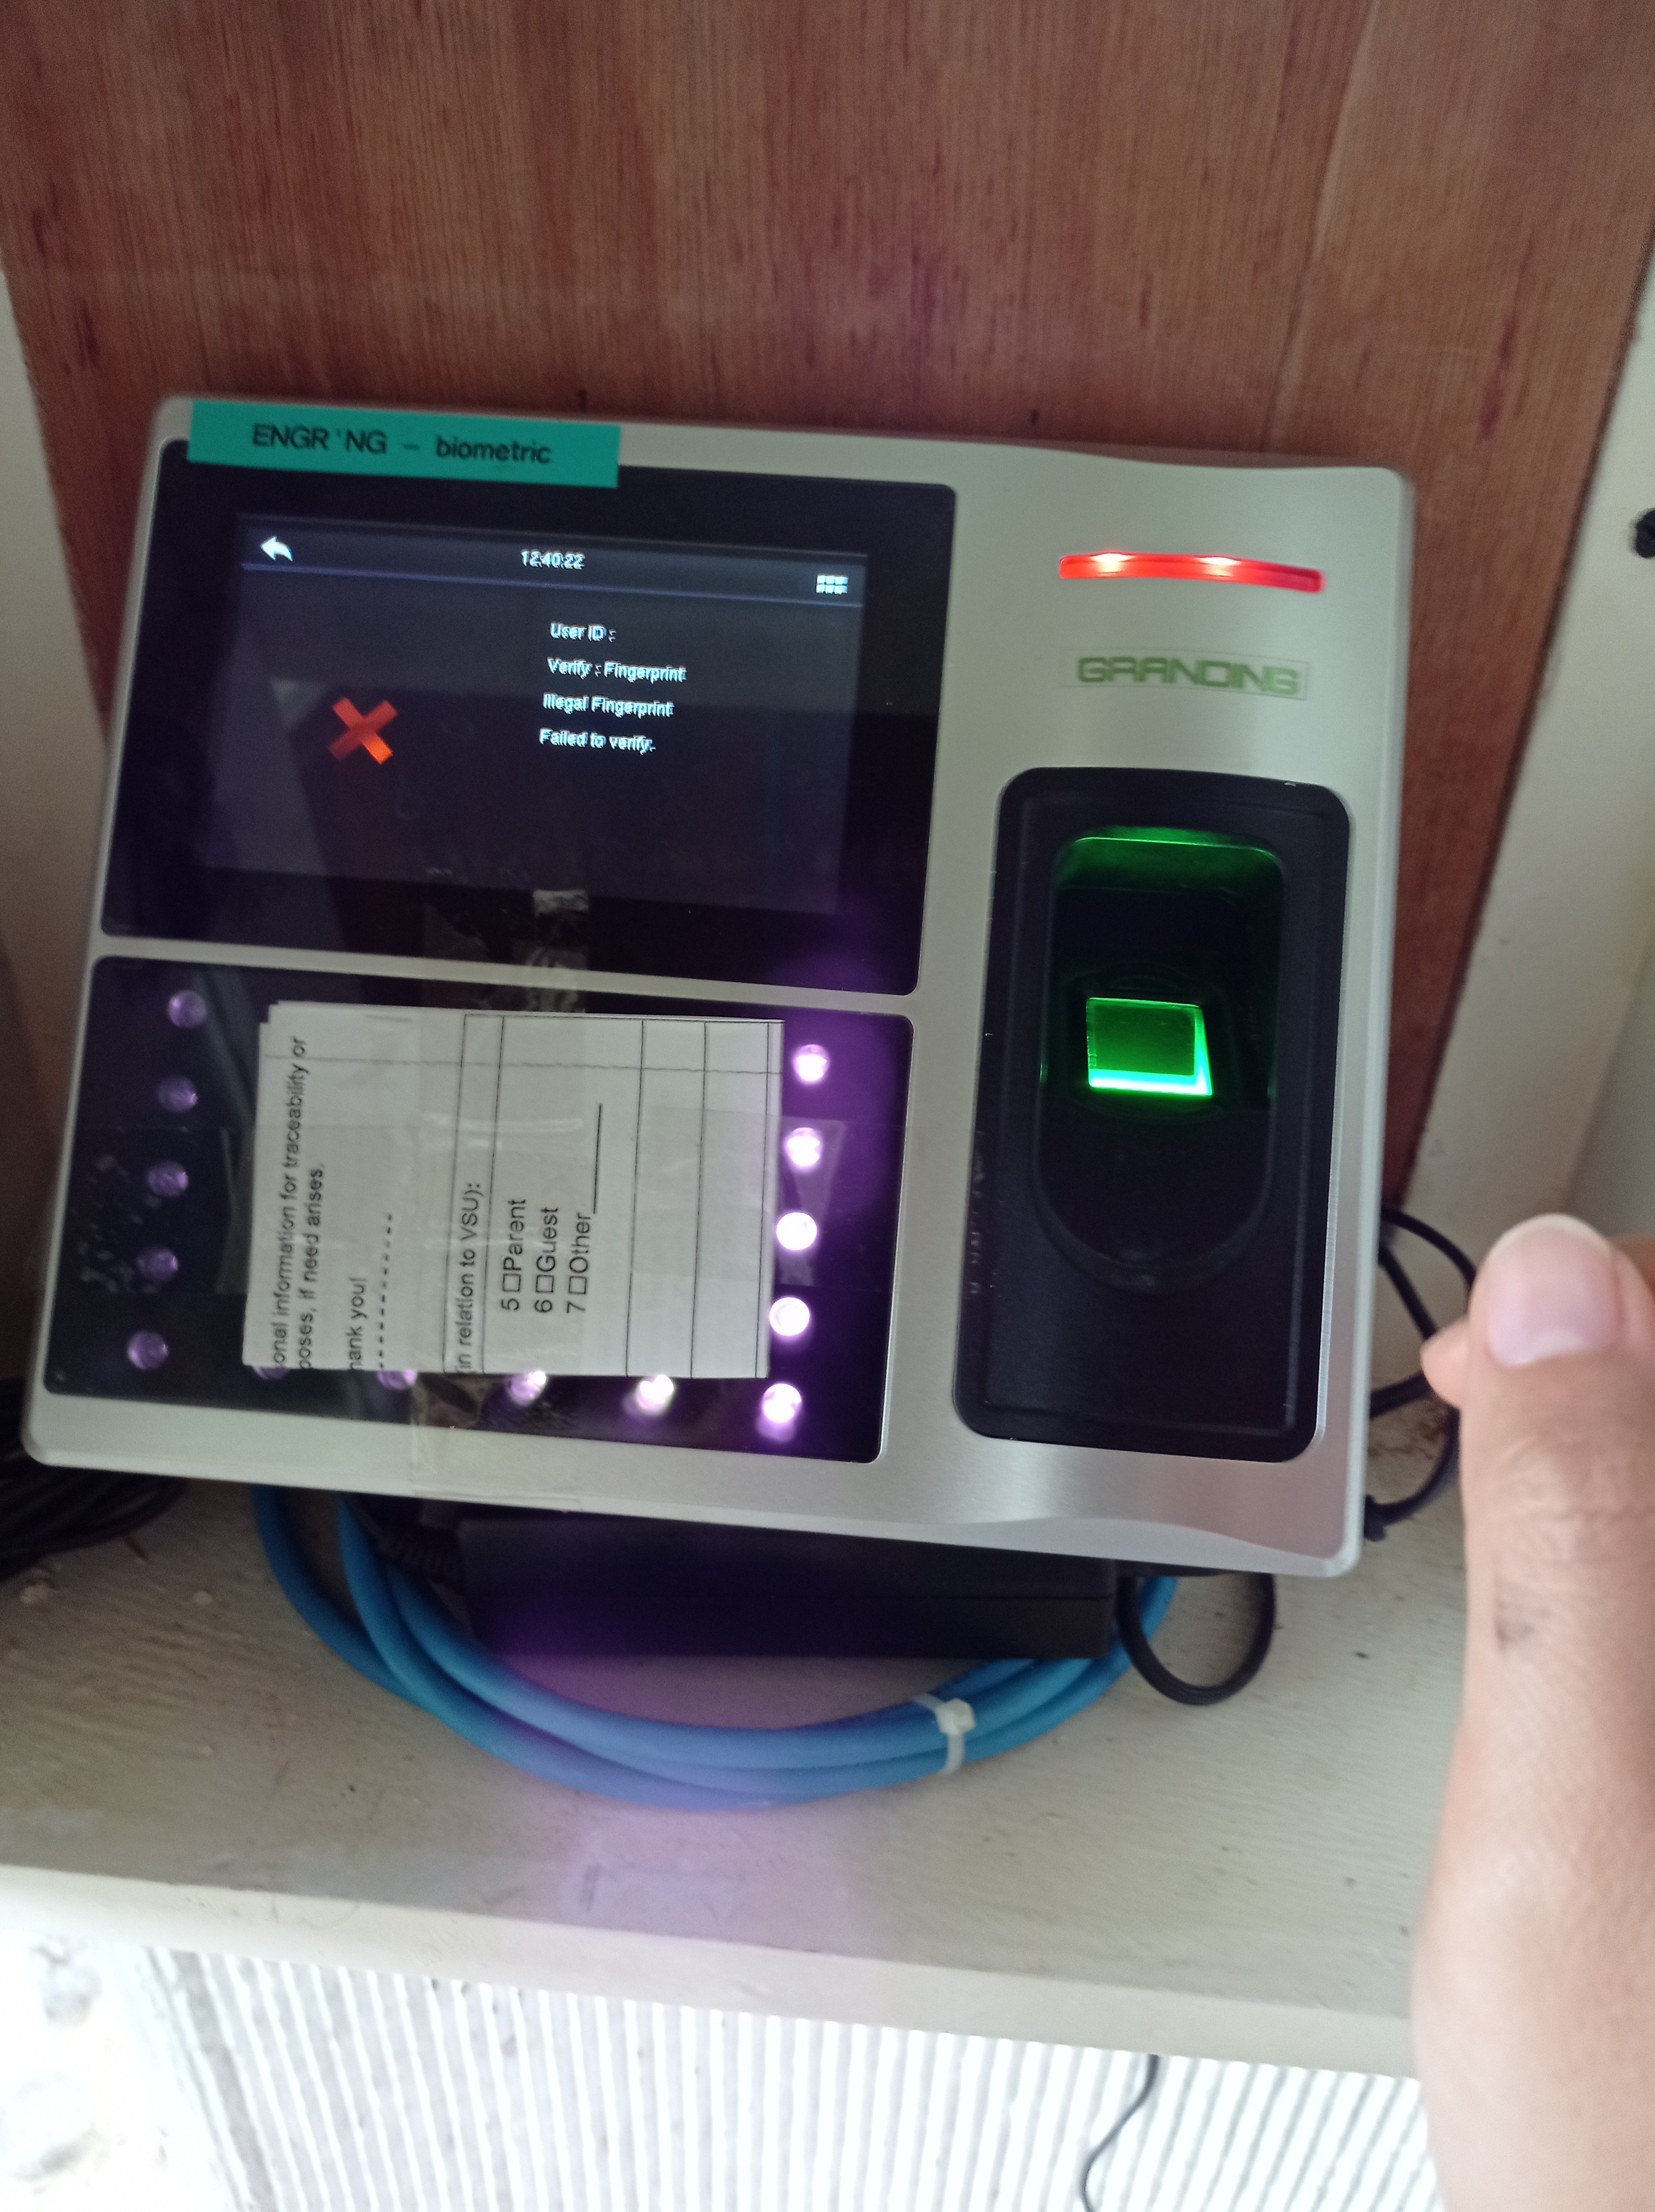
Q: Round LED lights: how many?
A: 14